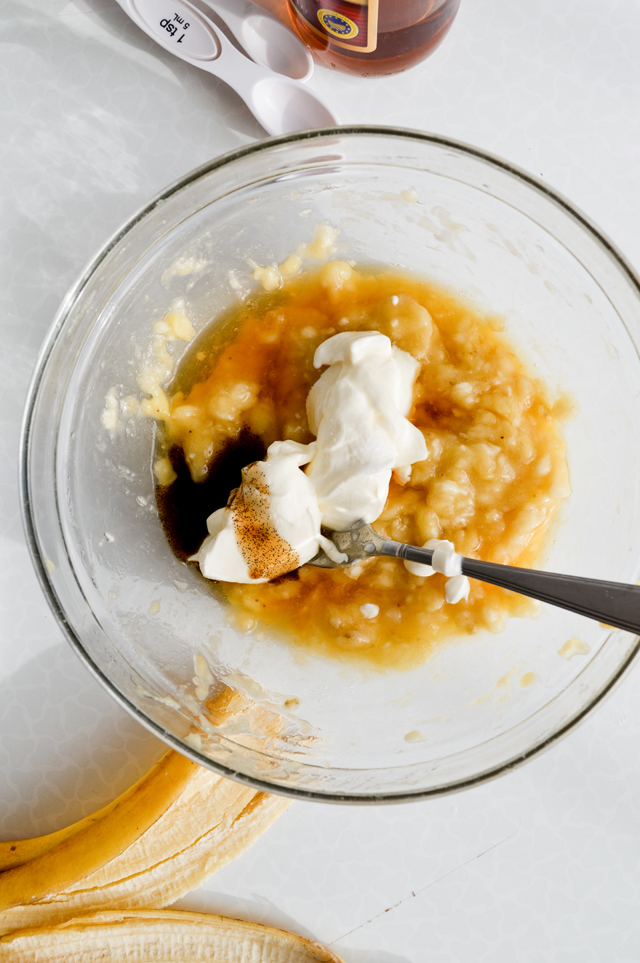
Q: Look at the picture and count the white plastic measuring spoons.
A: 2